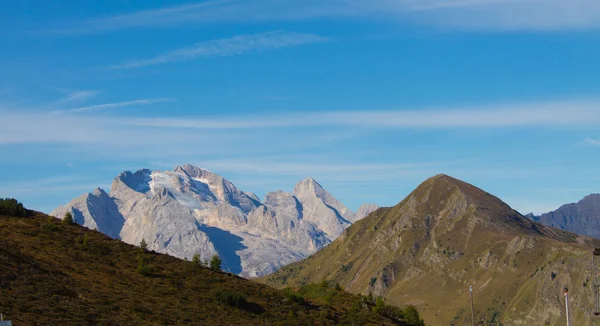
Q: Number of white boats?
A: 0